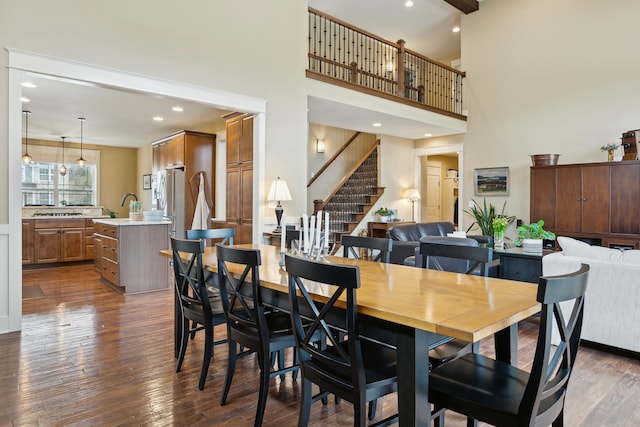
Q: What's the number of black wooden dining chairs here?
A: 8